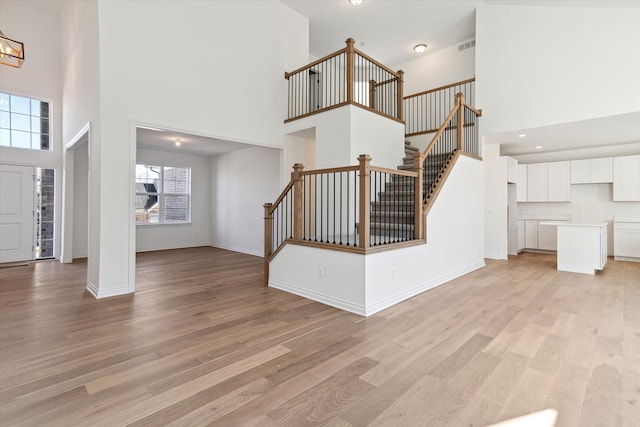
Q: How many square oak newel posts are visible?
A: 8